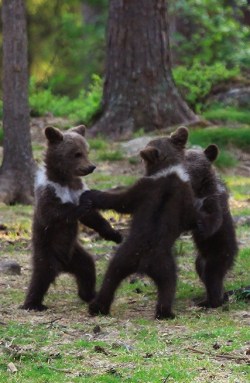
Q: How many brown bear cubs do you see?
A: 3